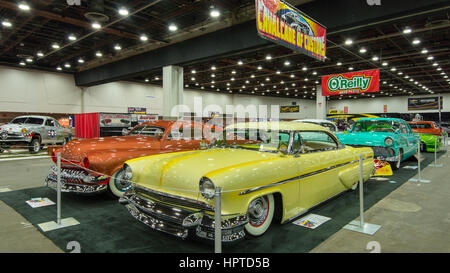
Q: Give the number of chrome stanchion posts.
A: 5